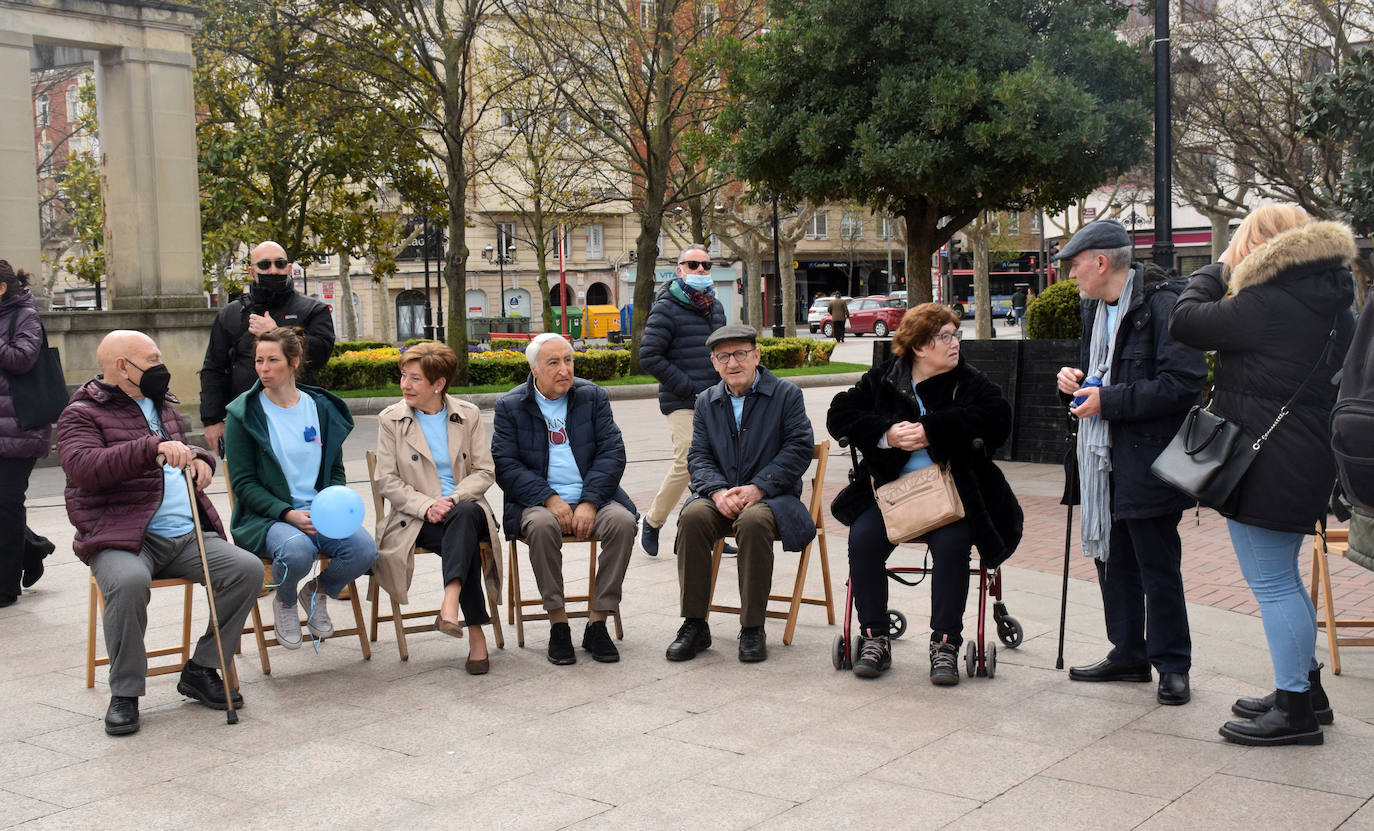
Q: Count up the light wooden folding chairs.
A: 6